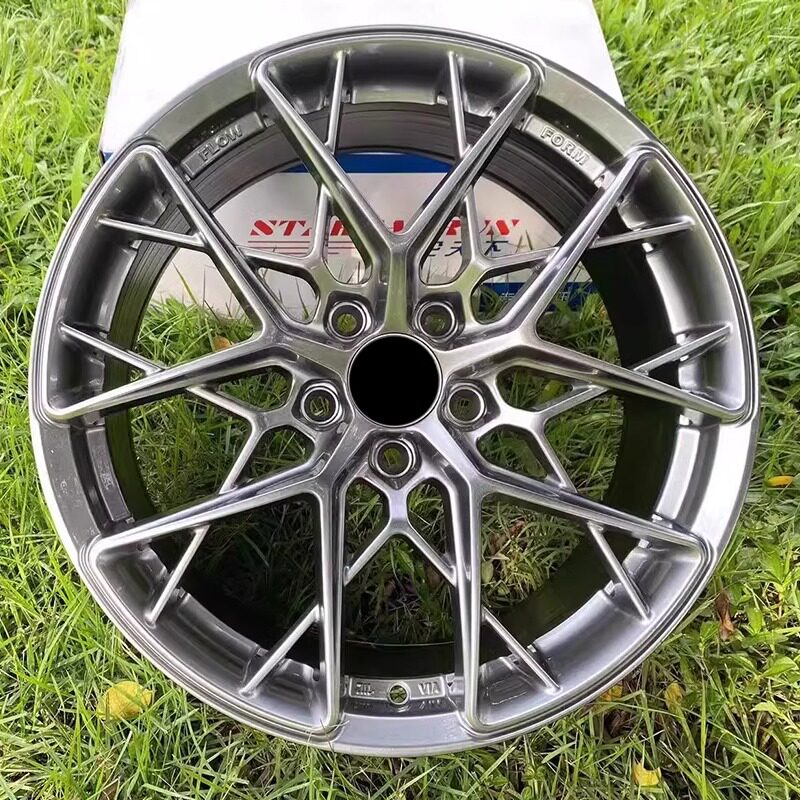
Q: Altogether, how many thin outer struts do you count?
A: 10